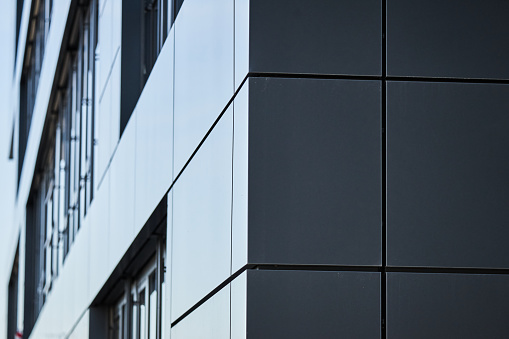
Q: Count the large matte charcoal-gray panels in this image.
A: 6